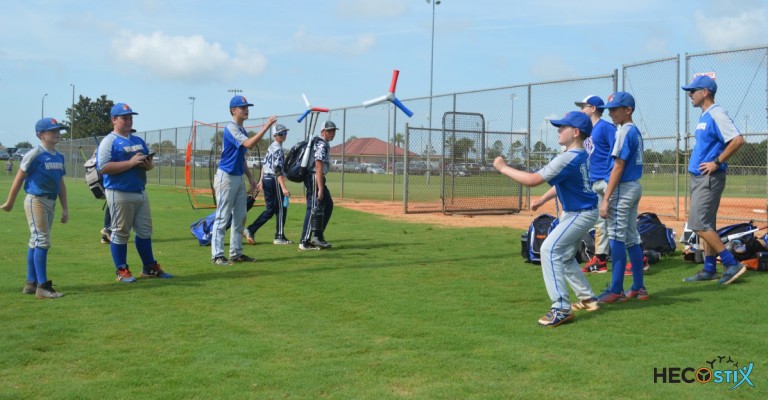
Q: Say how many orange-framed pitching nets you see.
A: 1